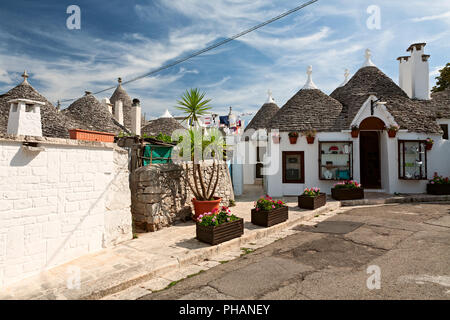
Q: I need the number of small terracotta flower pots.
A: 6